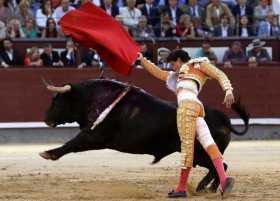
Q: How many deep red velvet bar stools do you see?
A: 0